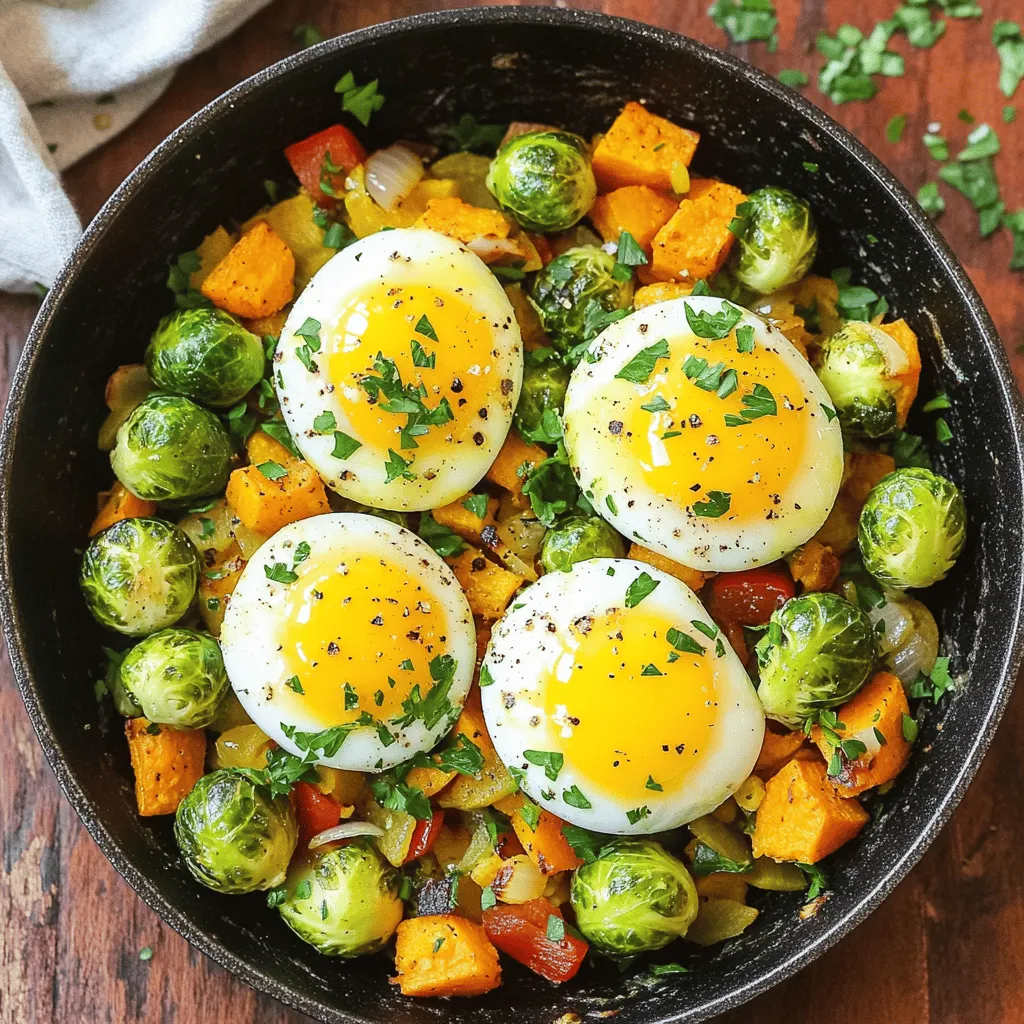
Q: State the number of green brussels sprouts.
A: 15